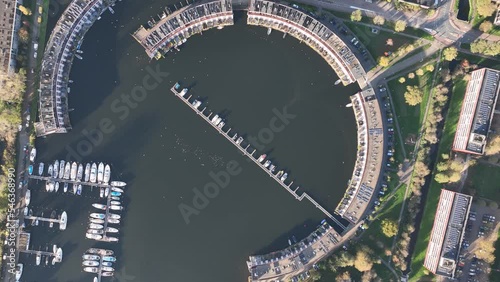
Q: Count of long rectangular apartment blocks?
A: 2